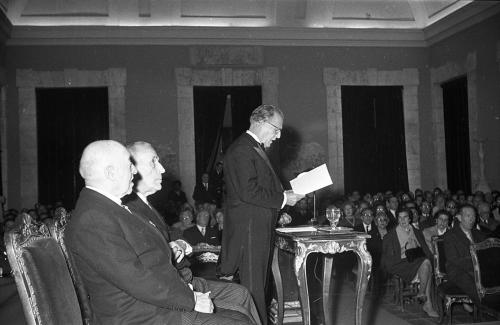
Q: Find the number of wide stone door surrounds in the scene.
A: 4